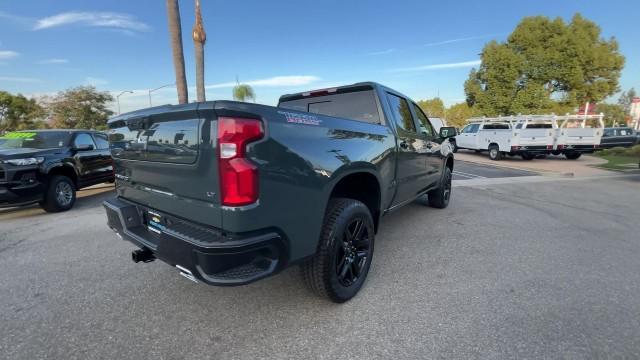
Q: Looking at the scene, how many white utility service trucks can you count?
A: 2